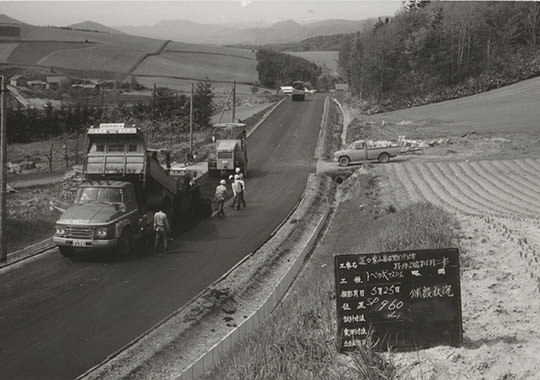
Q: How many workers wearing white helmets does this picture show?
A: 4